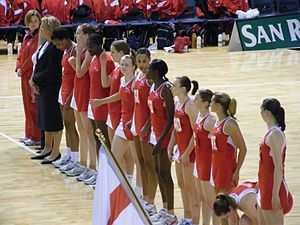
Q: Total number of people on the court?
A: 14